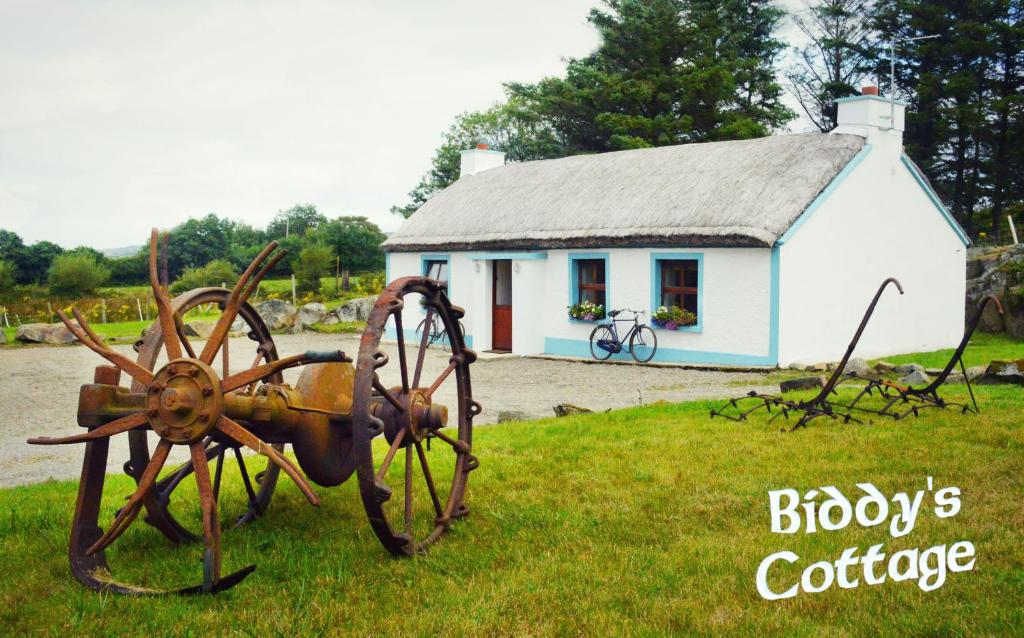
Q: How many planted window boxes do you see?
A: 2